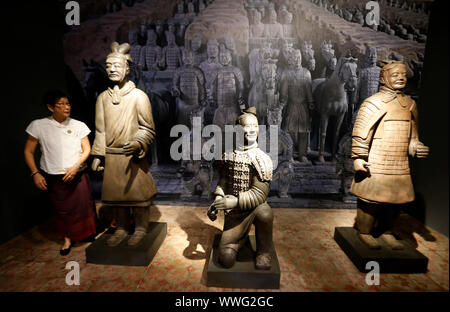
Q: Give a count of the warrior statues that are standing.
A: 2